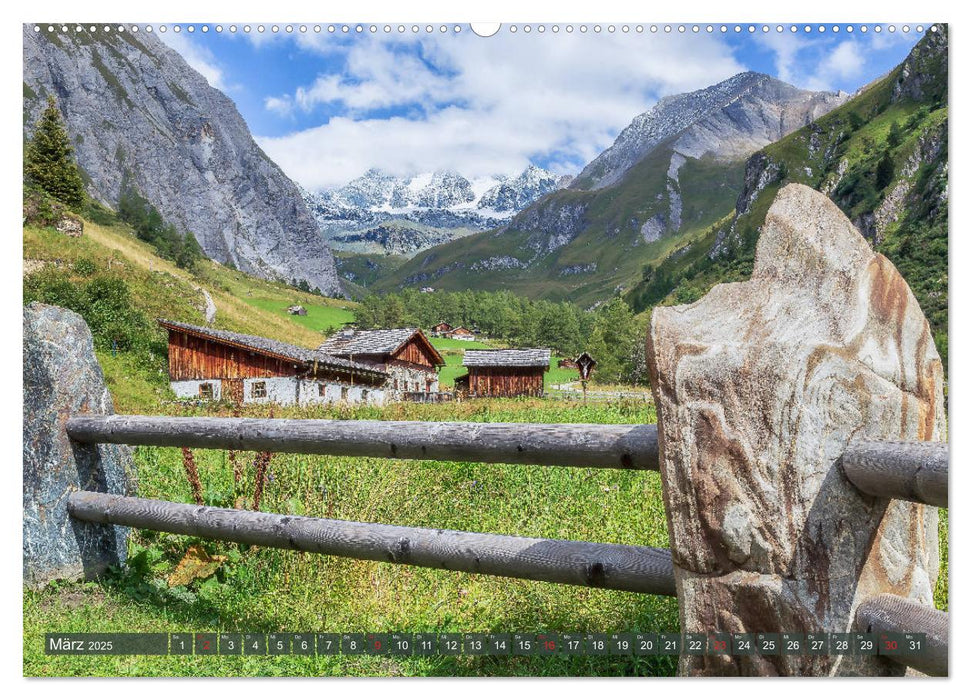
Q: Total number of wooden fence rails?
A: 4